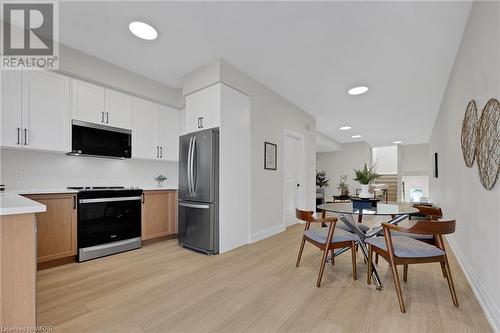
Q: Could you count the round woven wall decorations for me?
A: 2